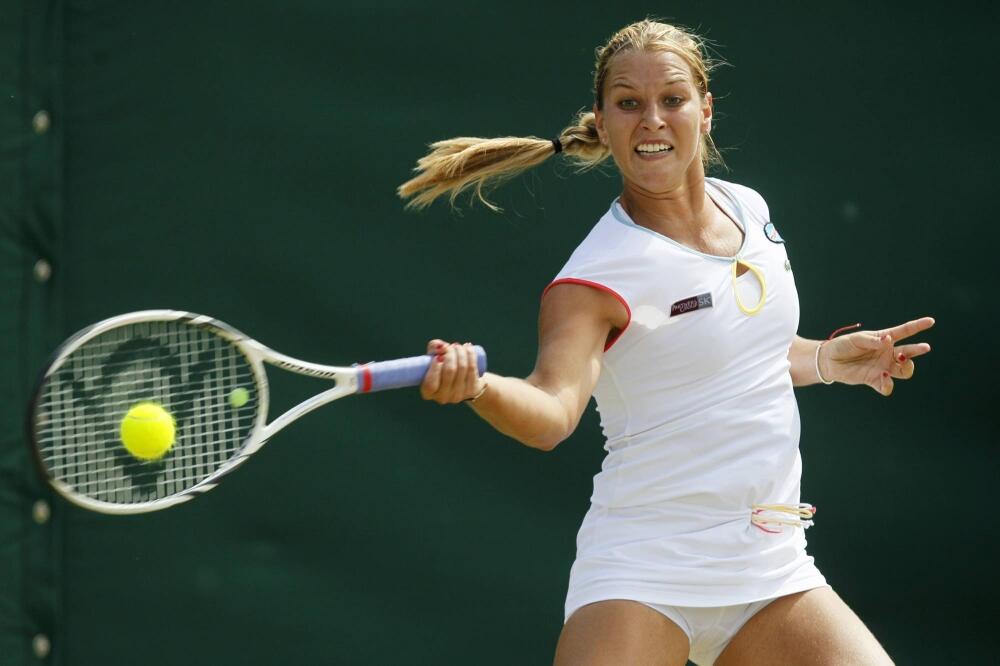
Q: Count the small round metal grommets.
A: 4